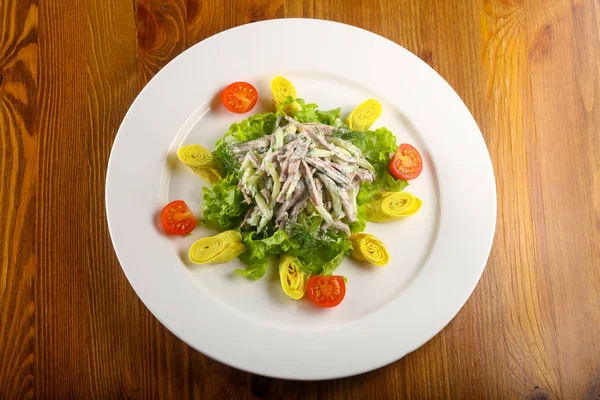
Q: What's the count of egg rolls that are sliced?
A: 7